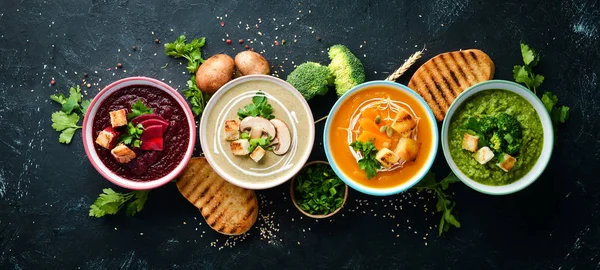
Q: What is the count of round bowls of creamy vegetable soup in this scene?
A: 4